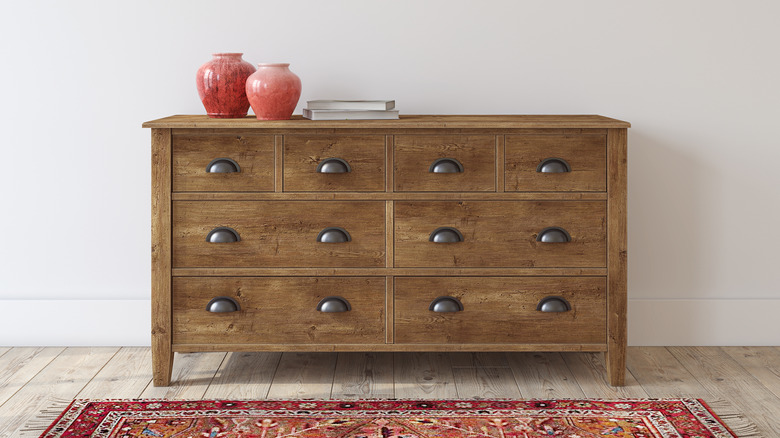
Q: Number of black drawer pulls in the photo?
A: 12